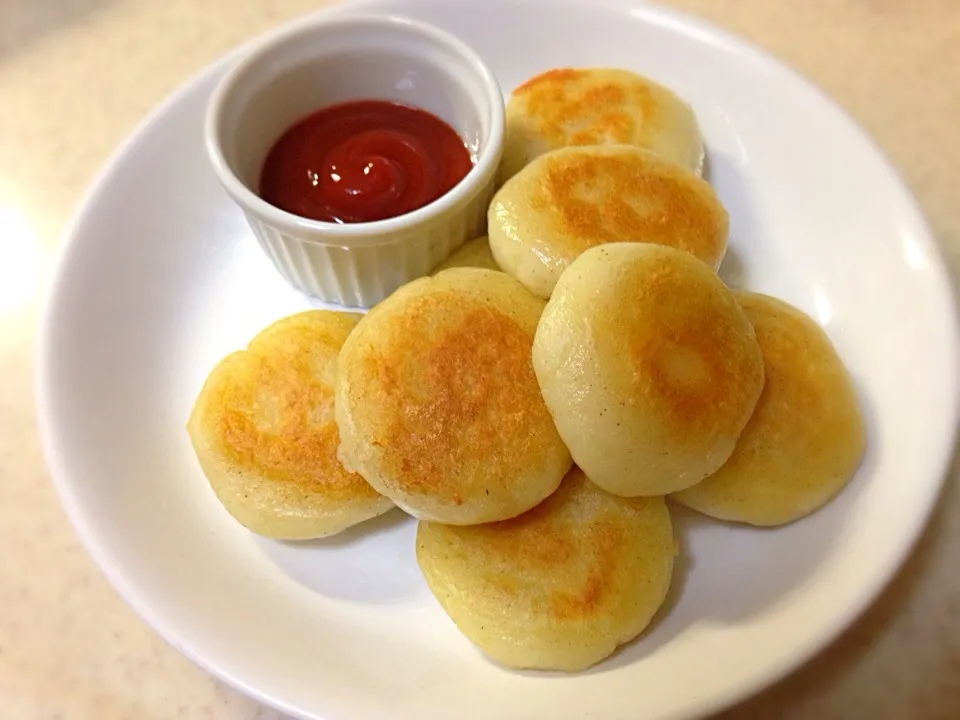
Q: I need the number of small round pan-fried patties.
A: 8